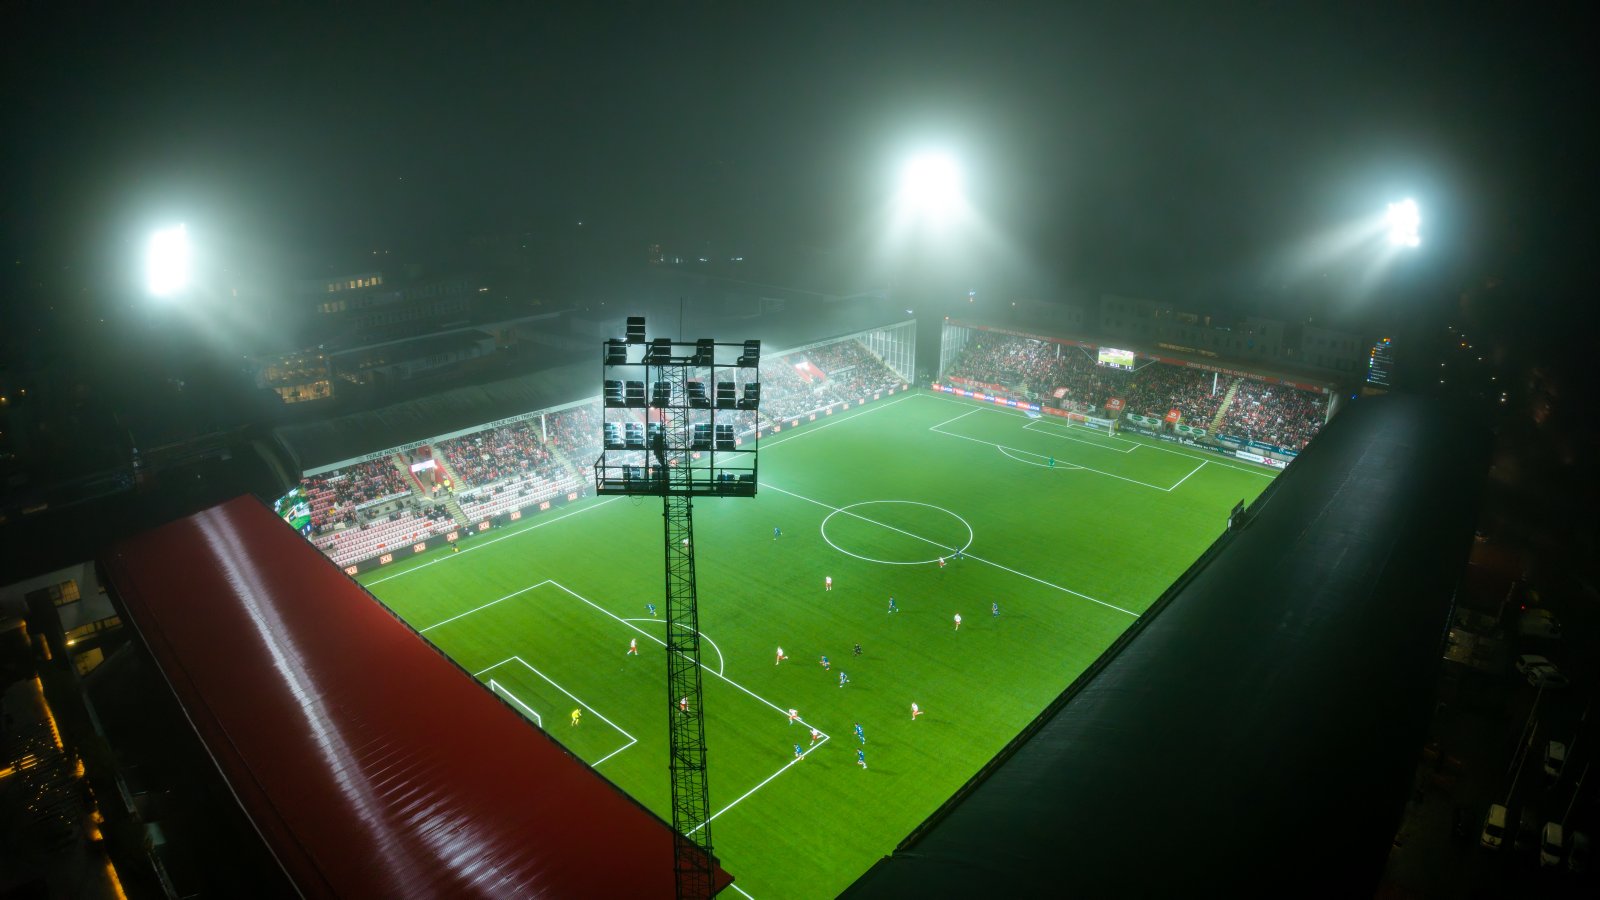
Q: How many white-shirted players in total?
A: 10